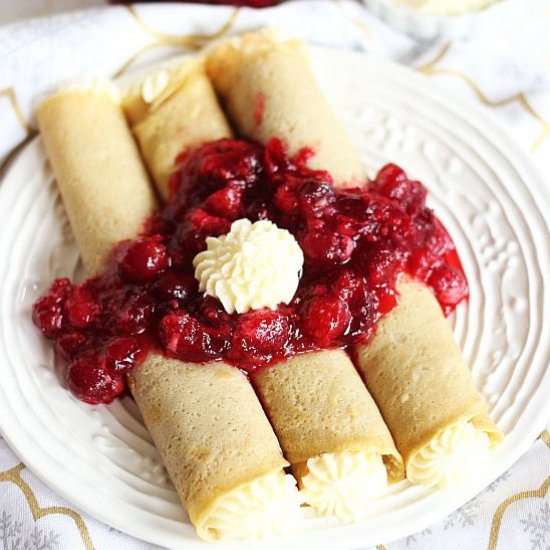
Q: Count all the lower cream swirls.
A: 3